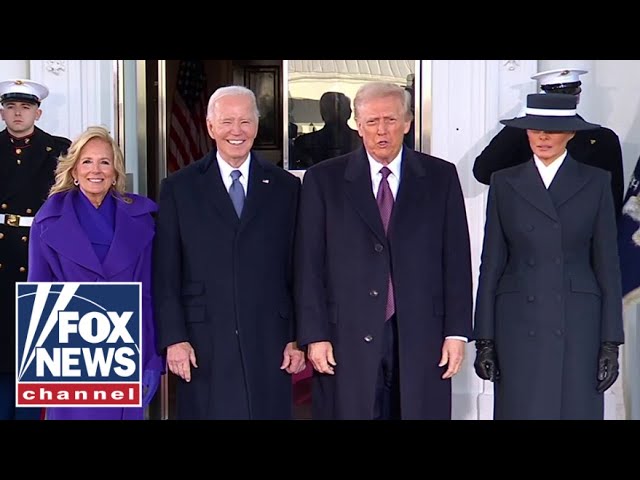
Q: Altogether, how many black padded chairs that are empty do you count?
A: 0